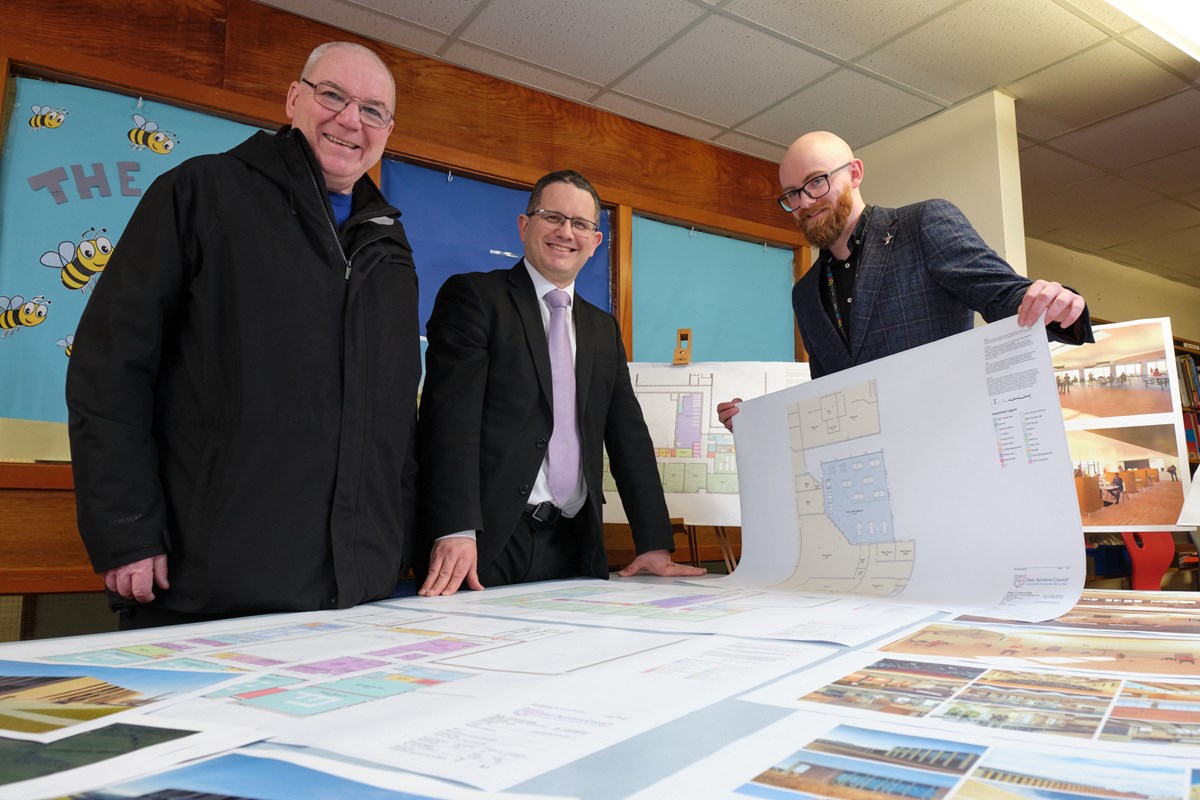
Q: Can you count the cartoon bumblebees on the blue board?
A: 5